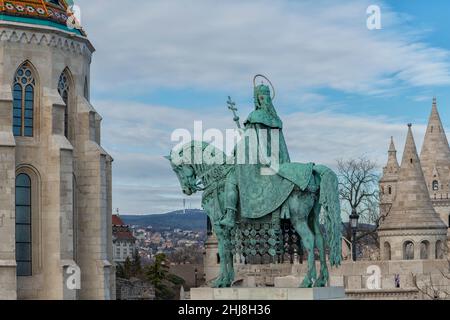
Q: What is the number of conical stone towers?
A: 3